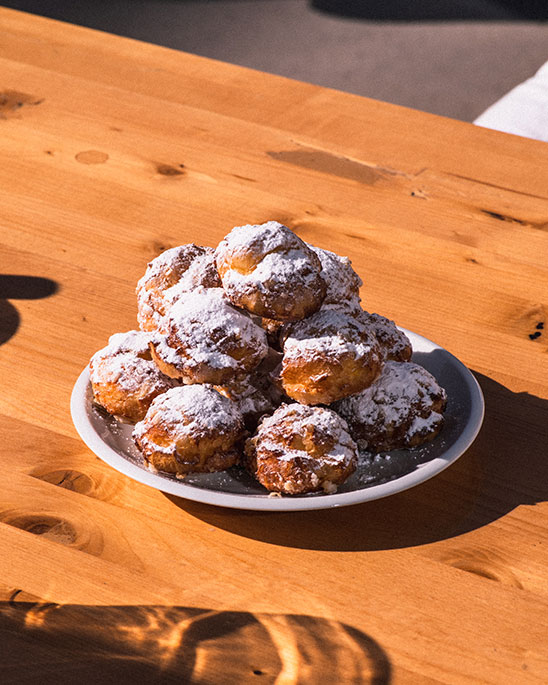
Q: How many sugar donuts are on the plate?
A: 11